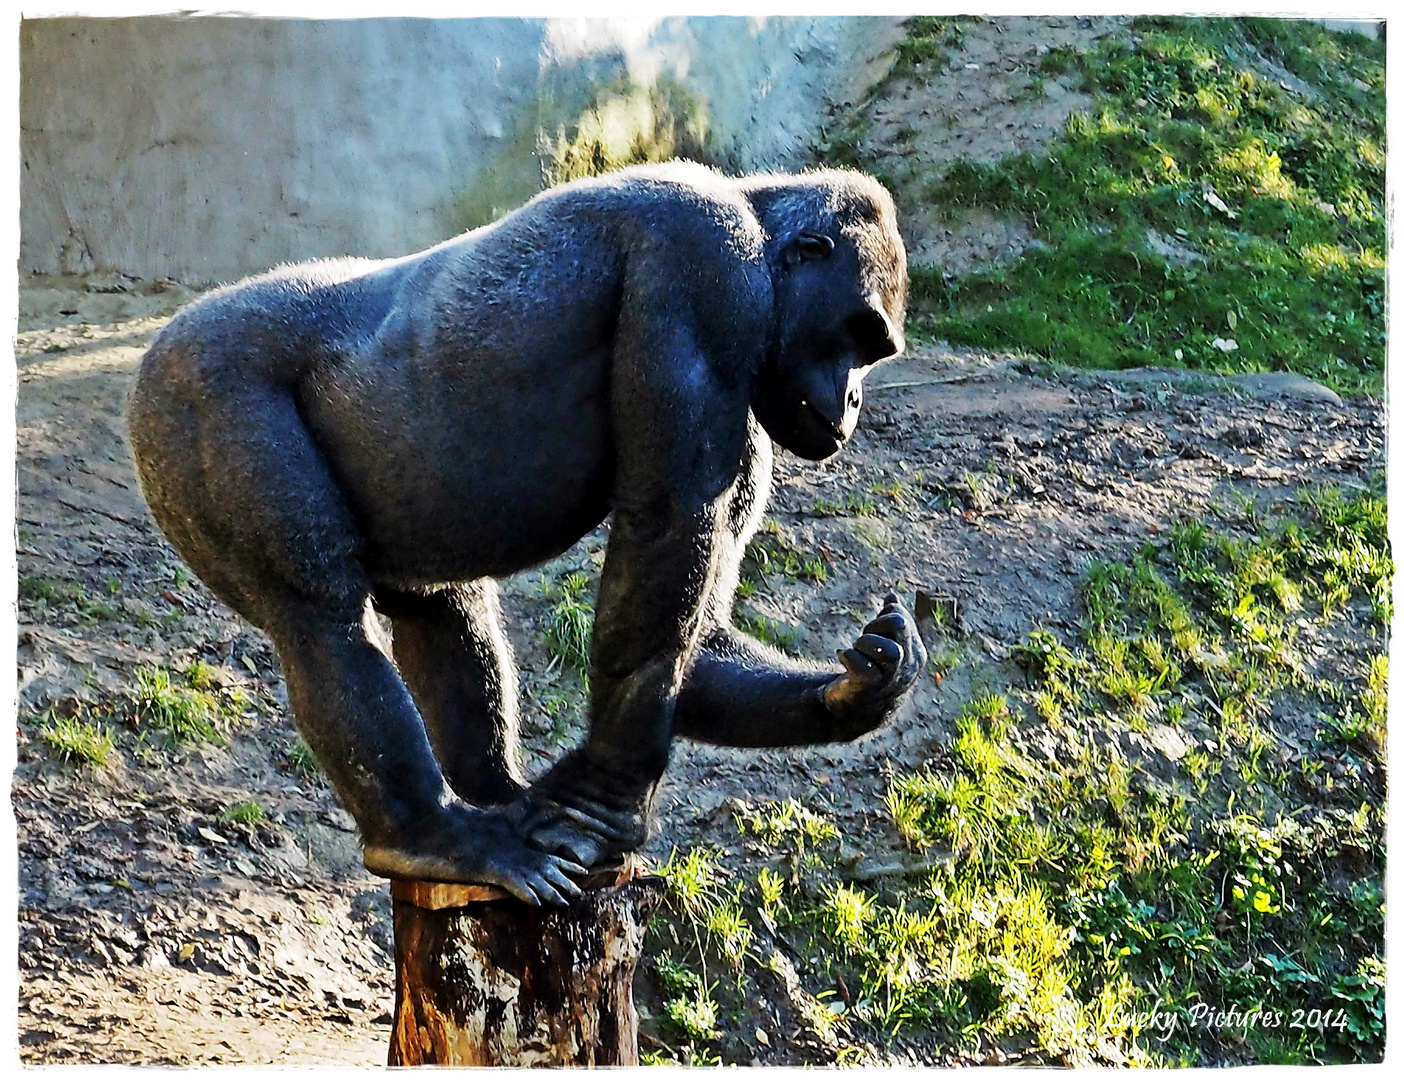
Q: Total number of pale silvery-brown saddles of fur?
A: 1